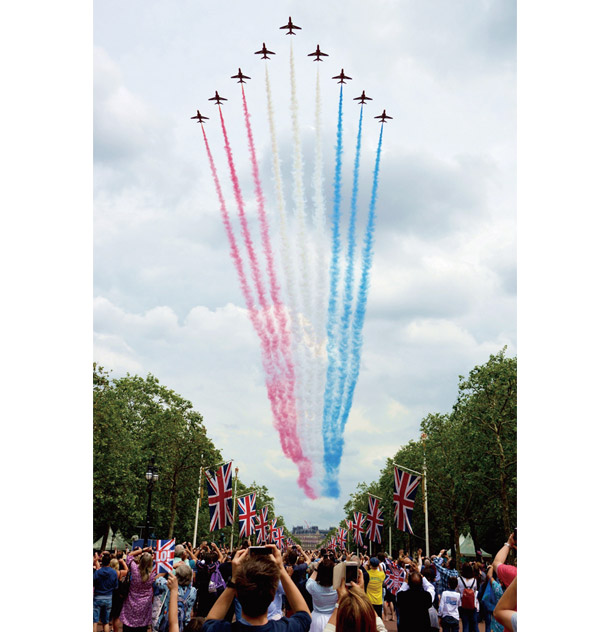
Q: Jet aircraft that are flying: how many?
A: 9